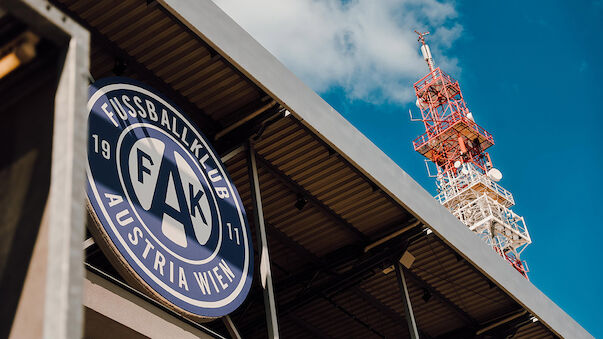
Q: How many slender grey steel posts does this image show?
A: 2